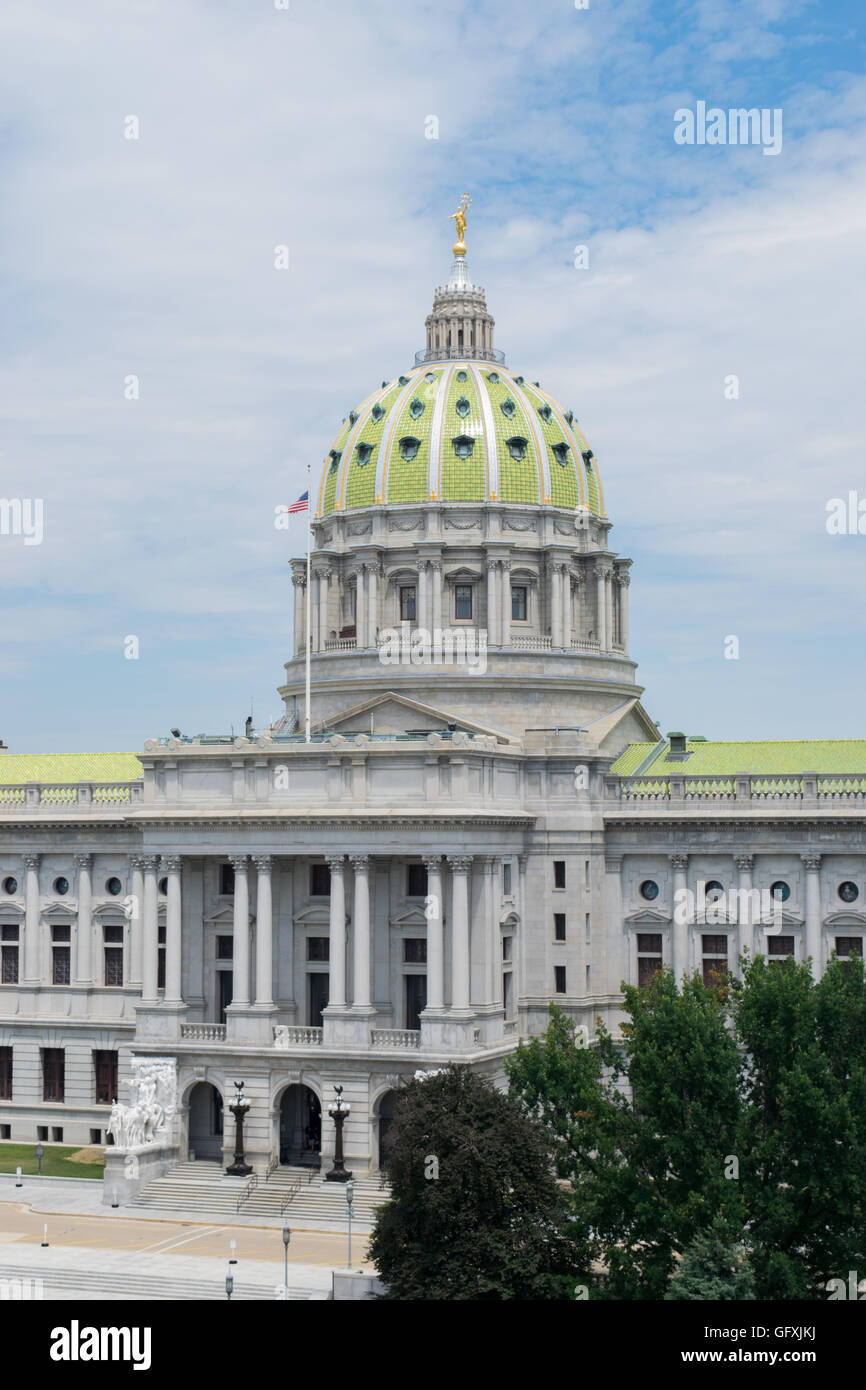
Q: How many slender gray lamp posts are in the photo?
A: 3